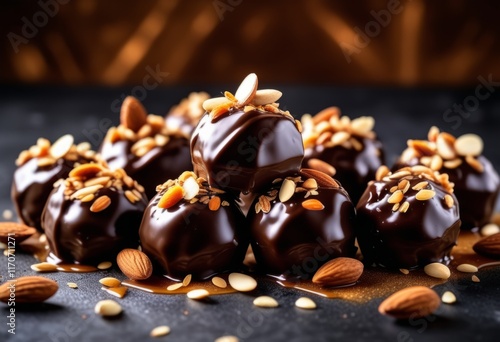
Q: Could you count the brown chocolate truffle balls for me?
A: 10